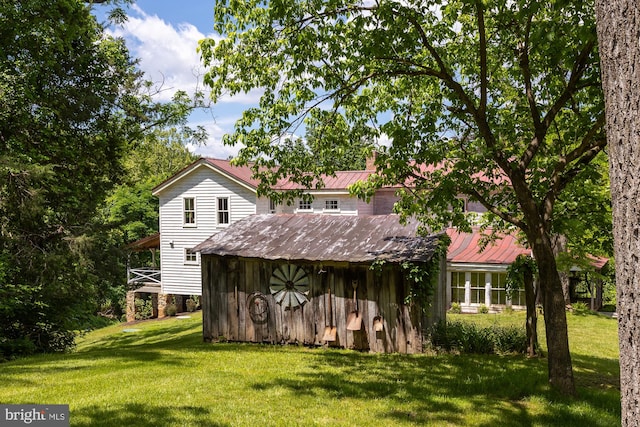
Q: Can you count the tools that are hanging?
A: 3